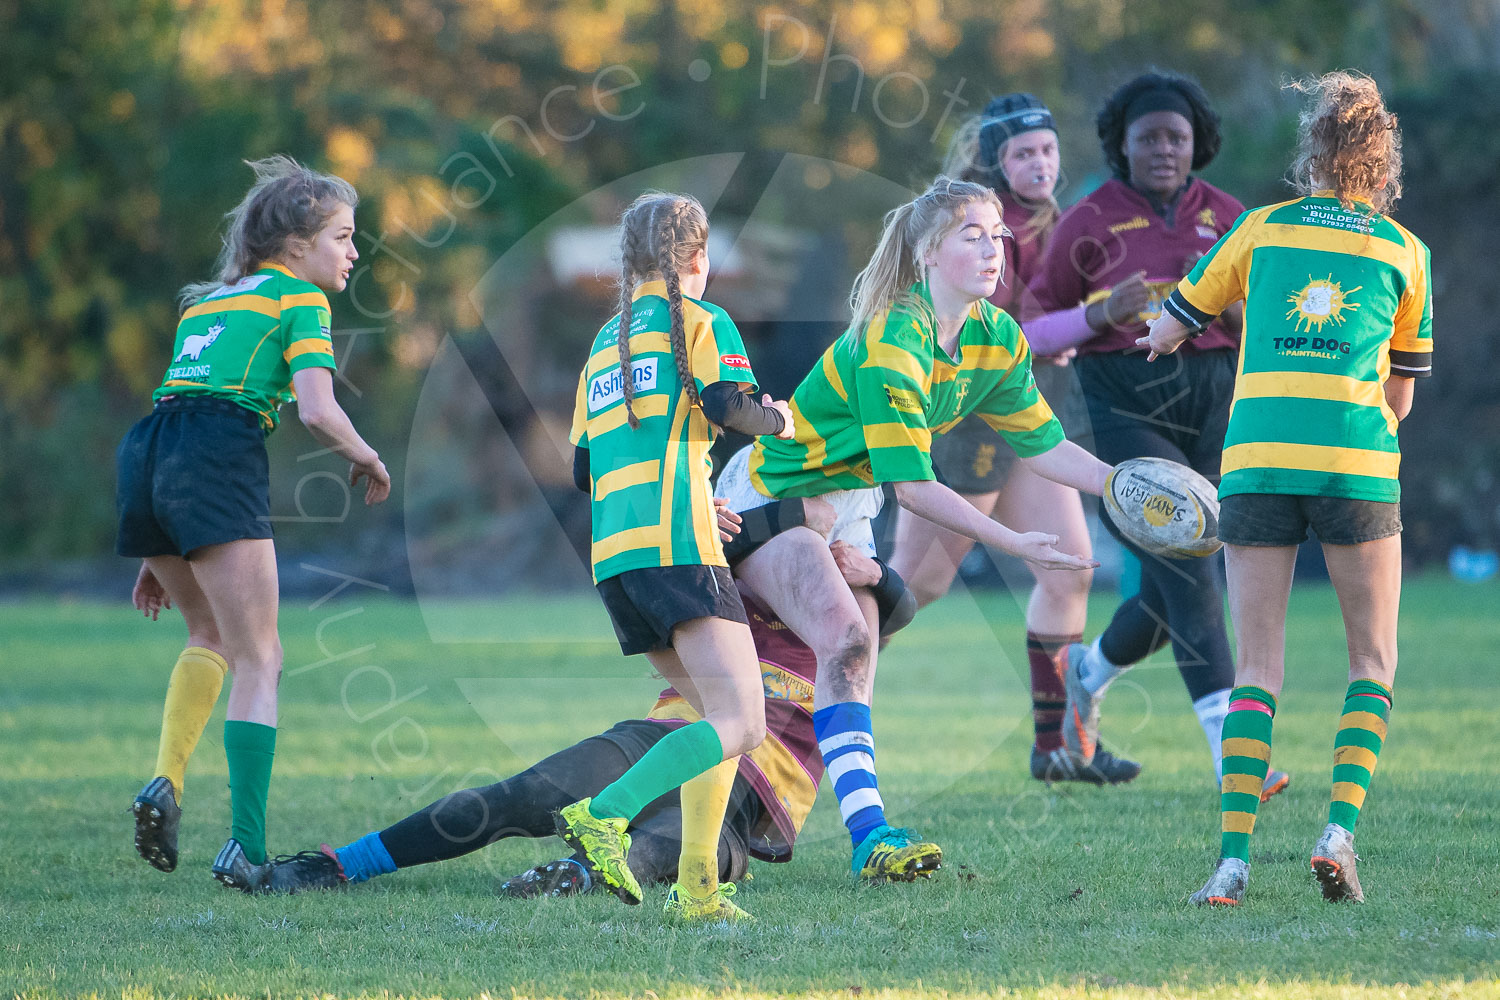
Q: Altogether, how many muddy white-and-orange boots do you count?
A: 2